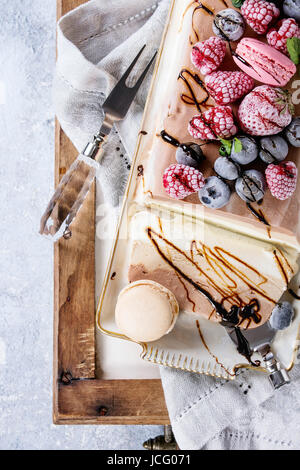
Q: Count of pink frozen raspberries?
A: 7